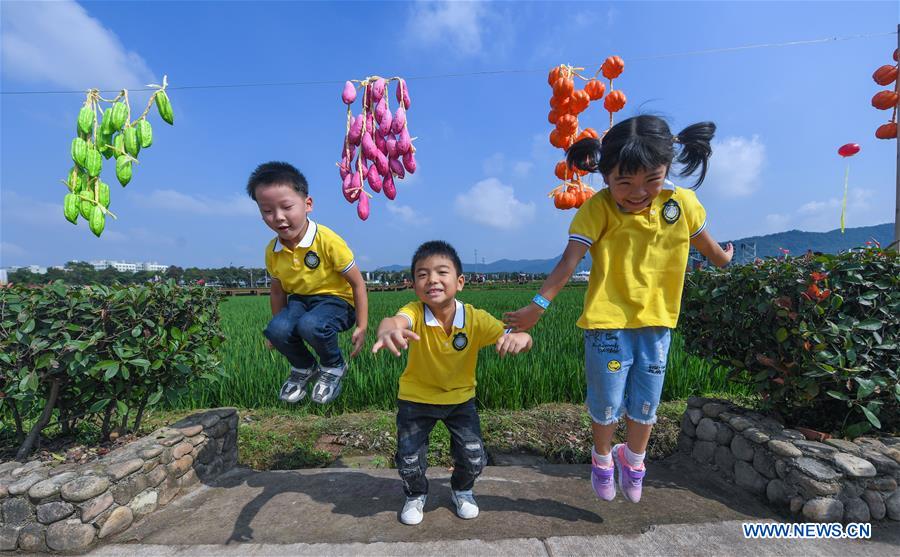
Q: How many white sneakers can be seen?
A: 2